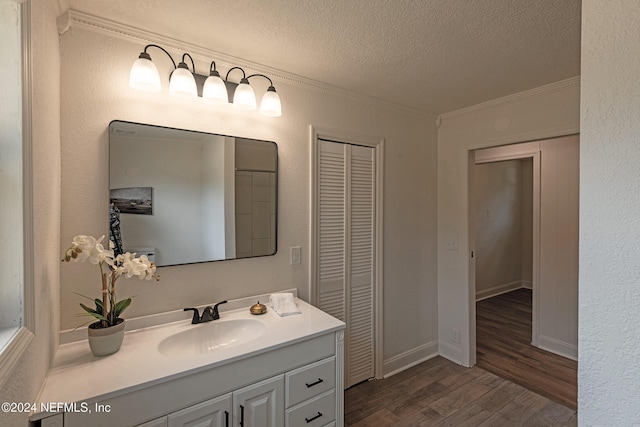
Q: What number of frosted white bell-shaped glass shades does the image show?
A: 5